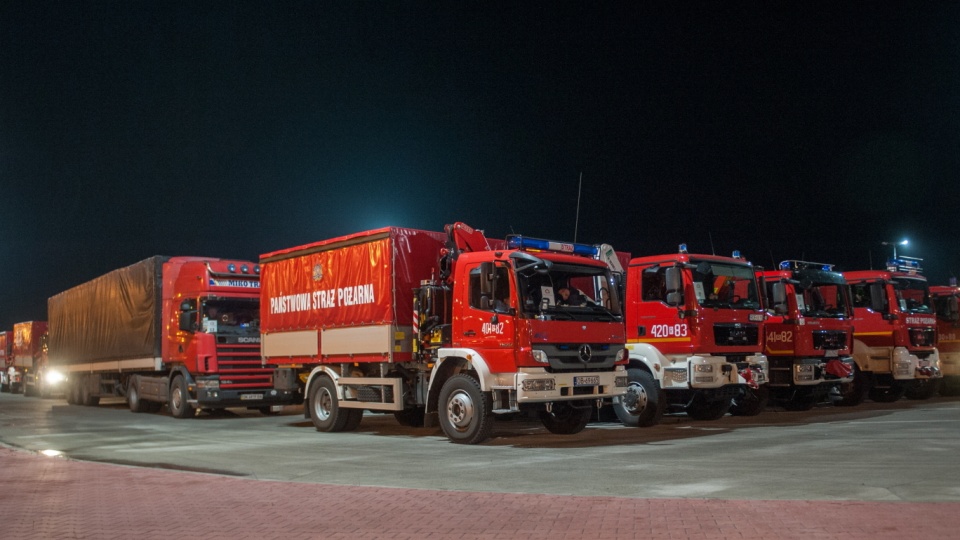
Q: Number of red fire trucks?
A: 5